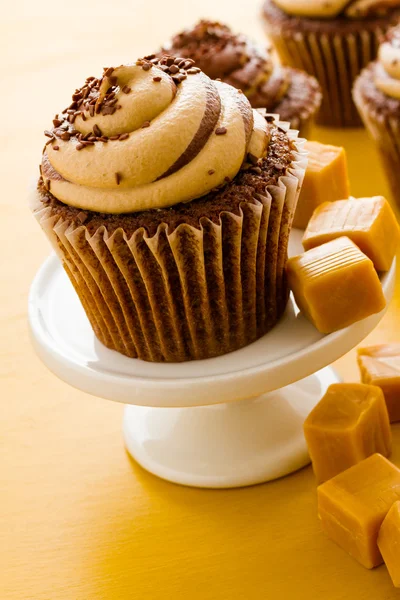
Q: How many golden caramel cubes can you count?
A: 7